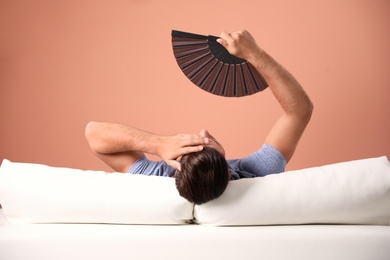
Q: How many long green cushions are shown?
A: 0